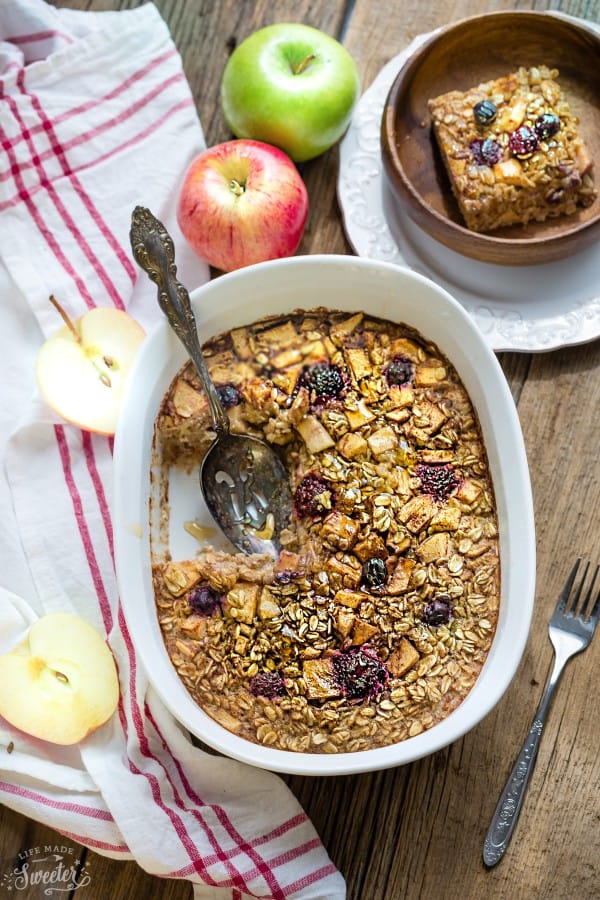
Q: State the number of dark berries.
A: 14